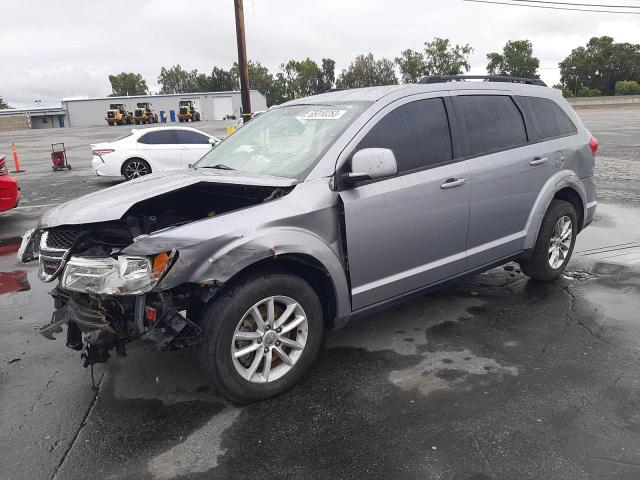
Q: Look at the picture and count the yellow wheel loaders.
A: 3